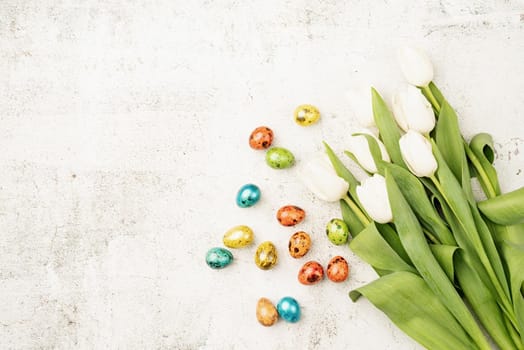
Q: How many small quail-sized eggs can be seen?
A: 14